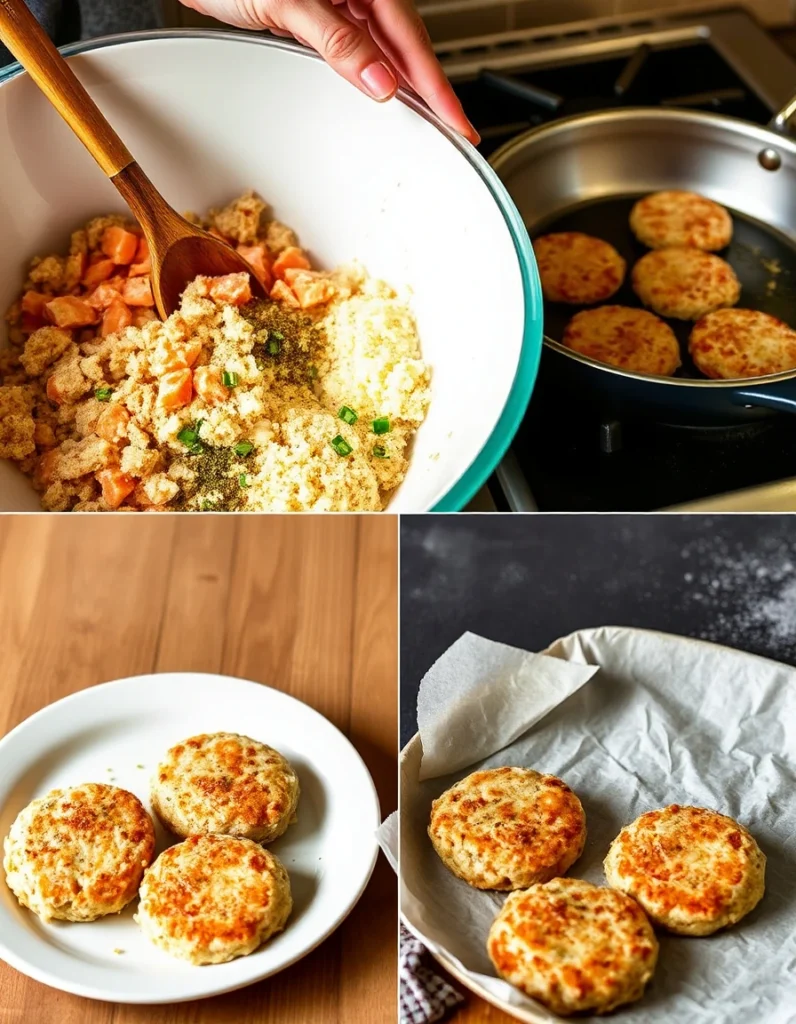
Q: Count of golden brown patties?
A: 11